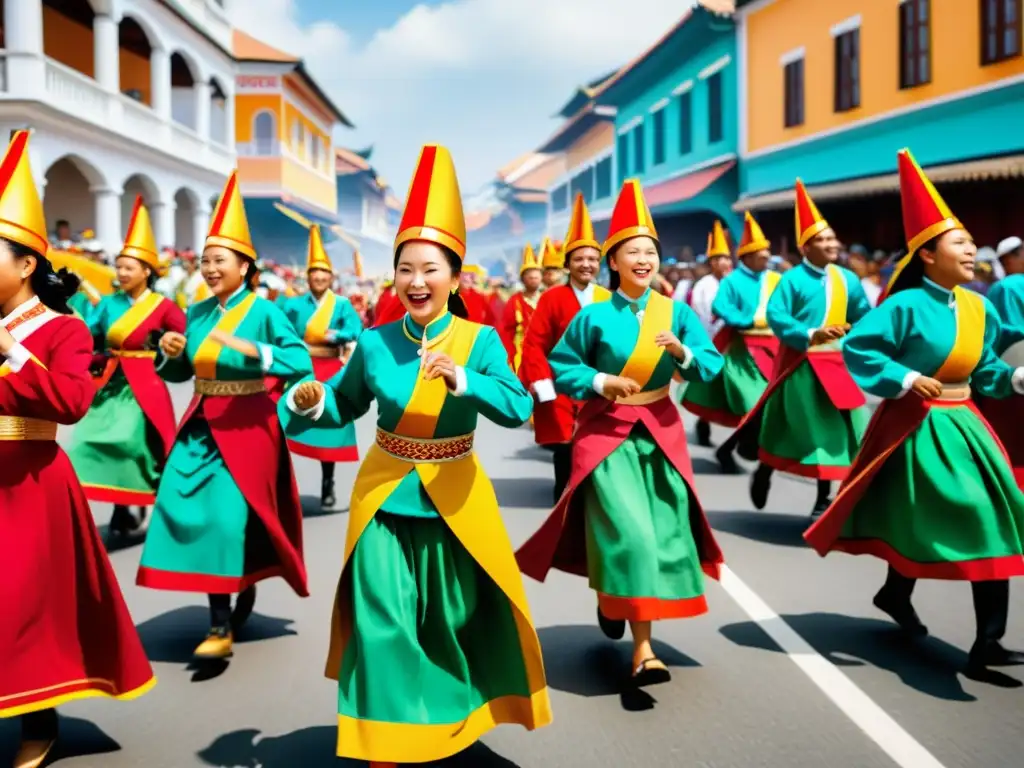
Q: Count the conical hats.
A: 13